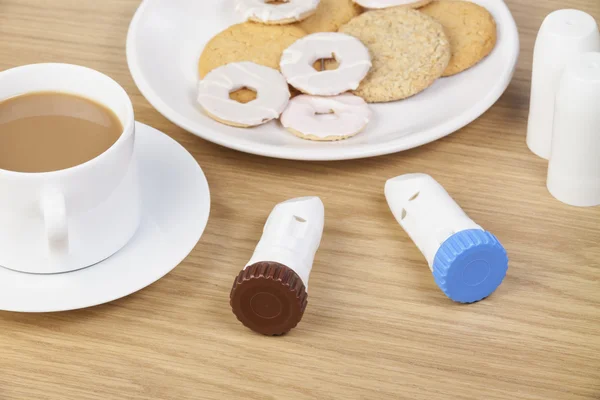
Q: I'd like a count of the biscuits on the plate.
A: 9